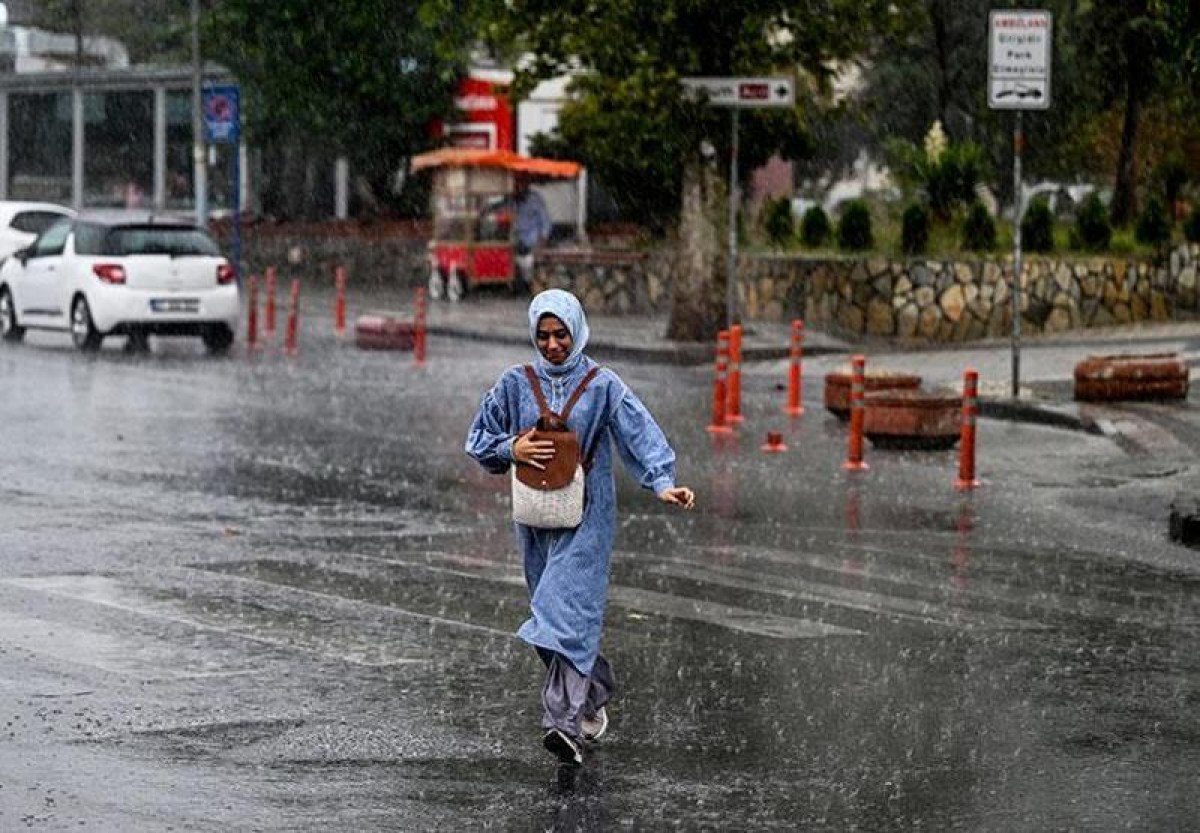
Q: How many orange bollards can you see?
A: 10